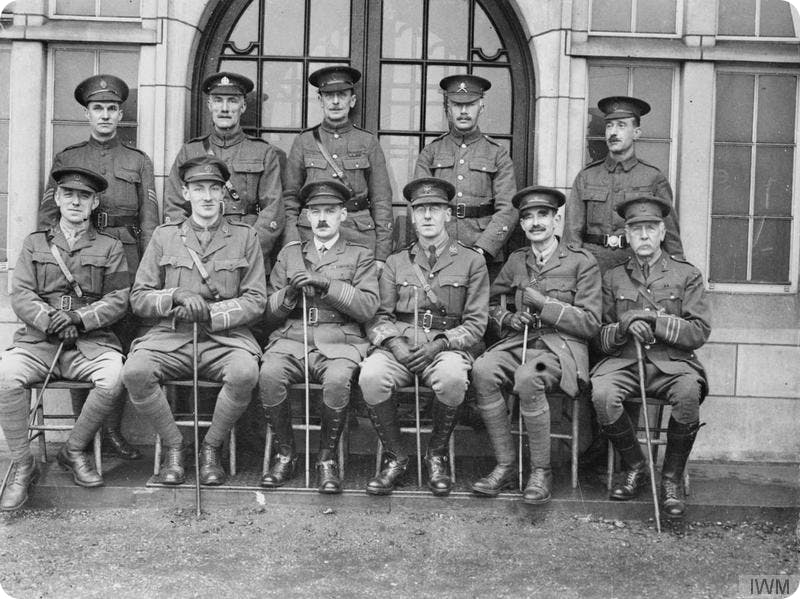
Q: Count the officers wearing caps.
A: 11